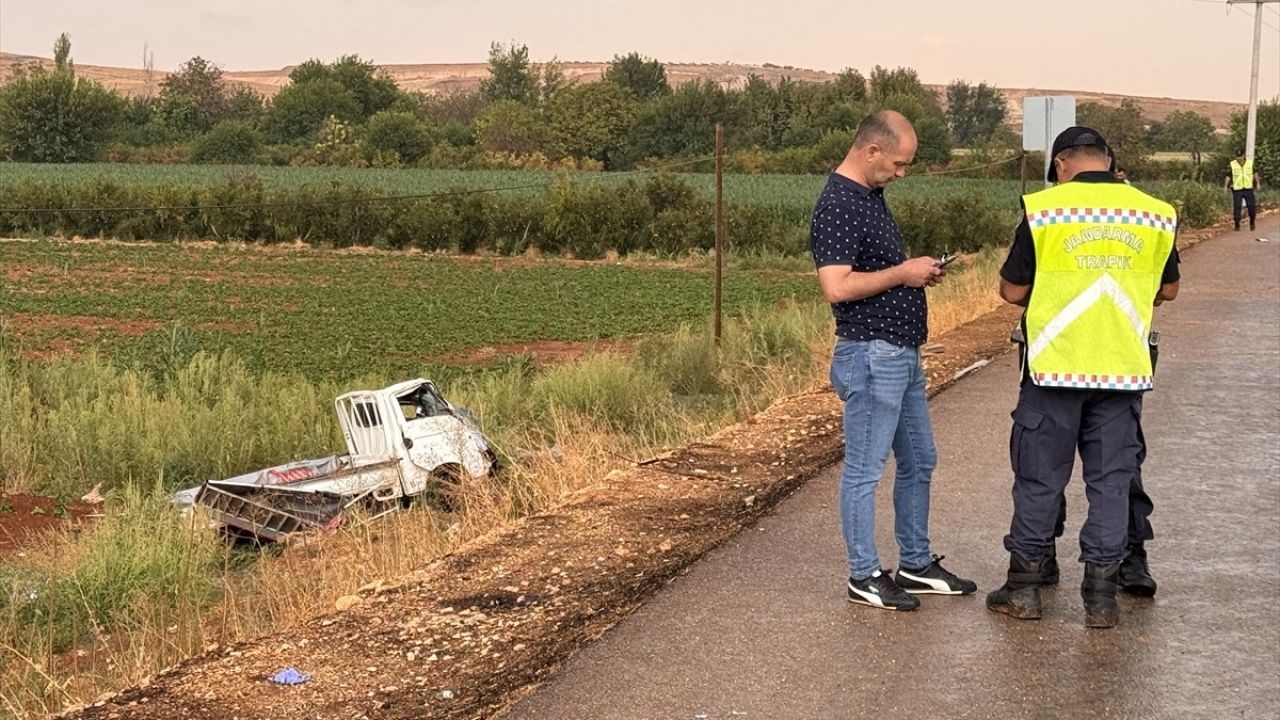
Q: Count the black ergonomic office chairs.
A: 0